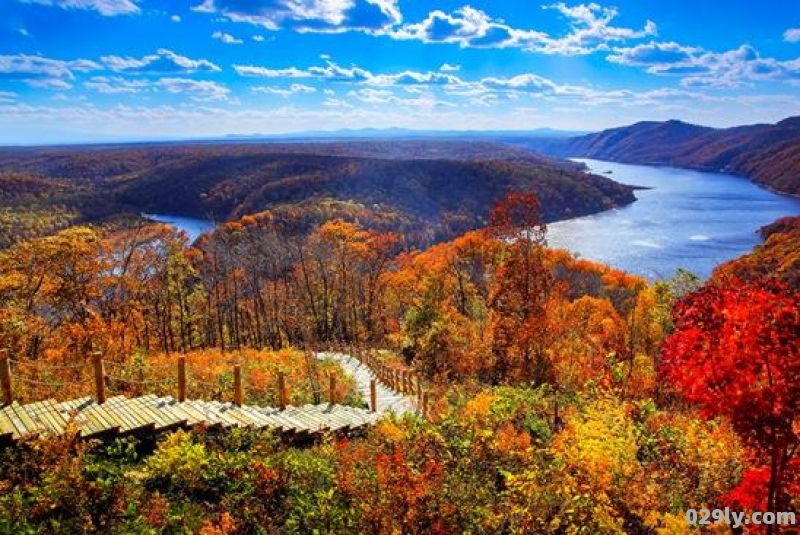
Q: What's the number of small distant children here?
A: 0